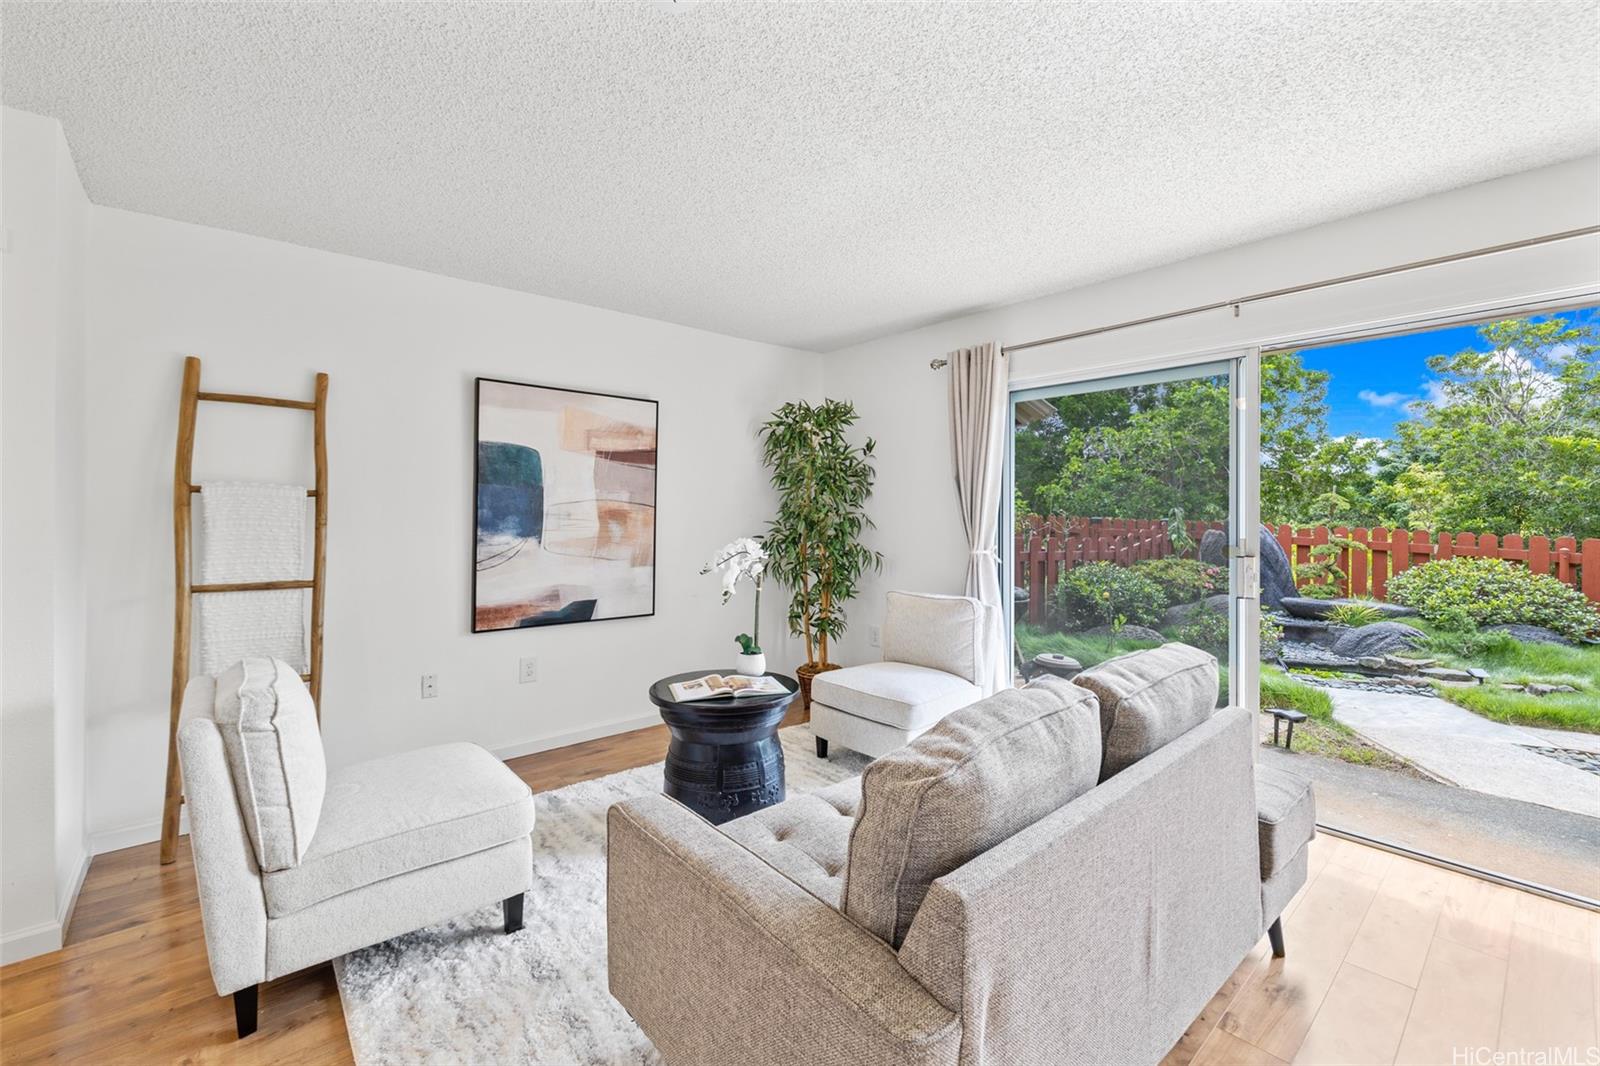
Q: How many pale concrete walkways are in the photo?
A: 1